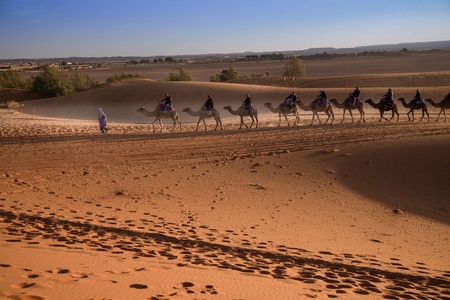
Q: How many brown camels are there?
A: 9